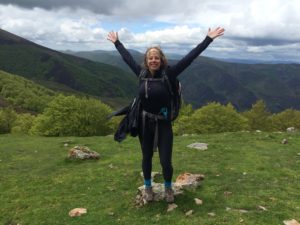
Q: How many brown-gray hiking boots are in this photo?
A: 2